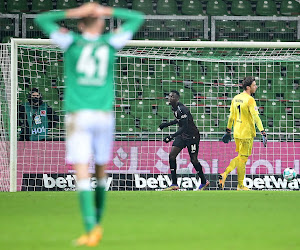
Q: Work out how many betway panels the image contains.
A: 3